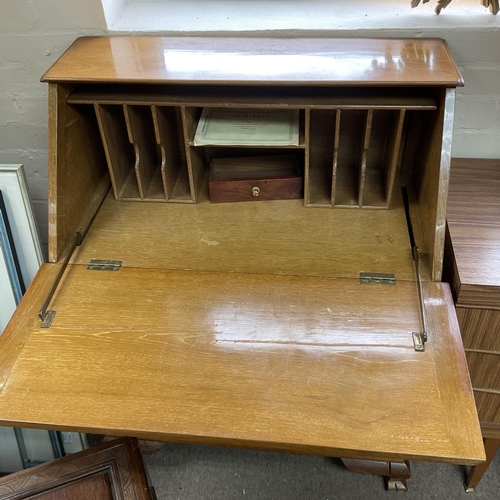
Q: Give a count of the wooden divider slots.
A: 6